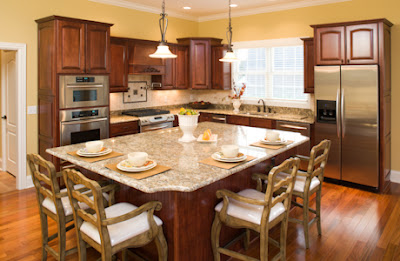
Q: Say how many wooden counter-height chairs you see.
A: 4